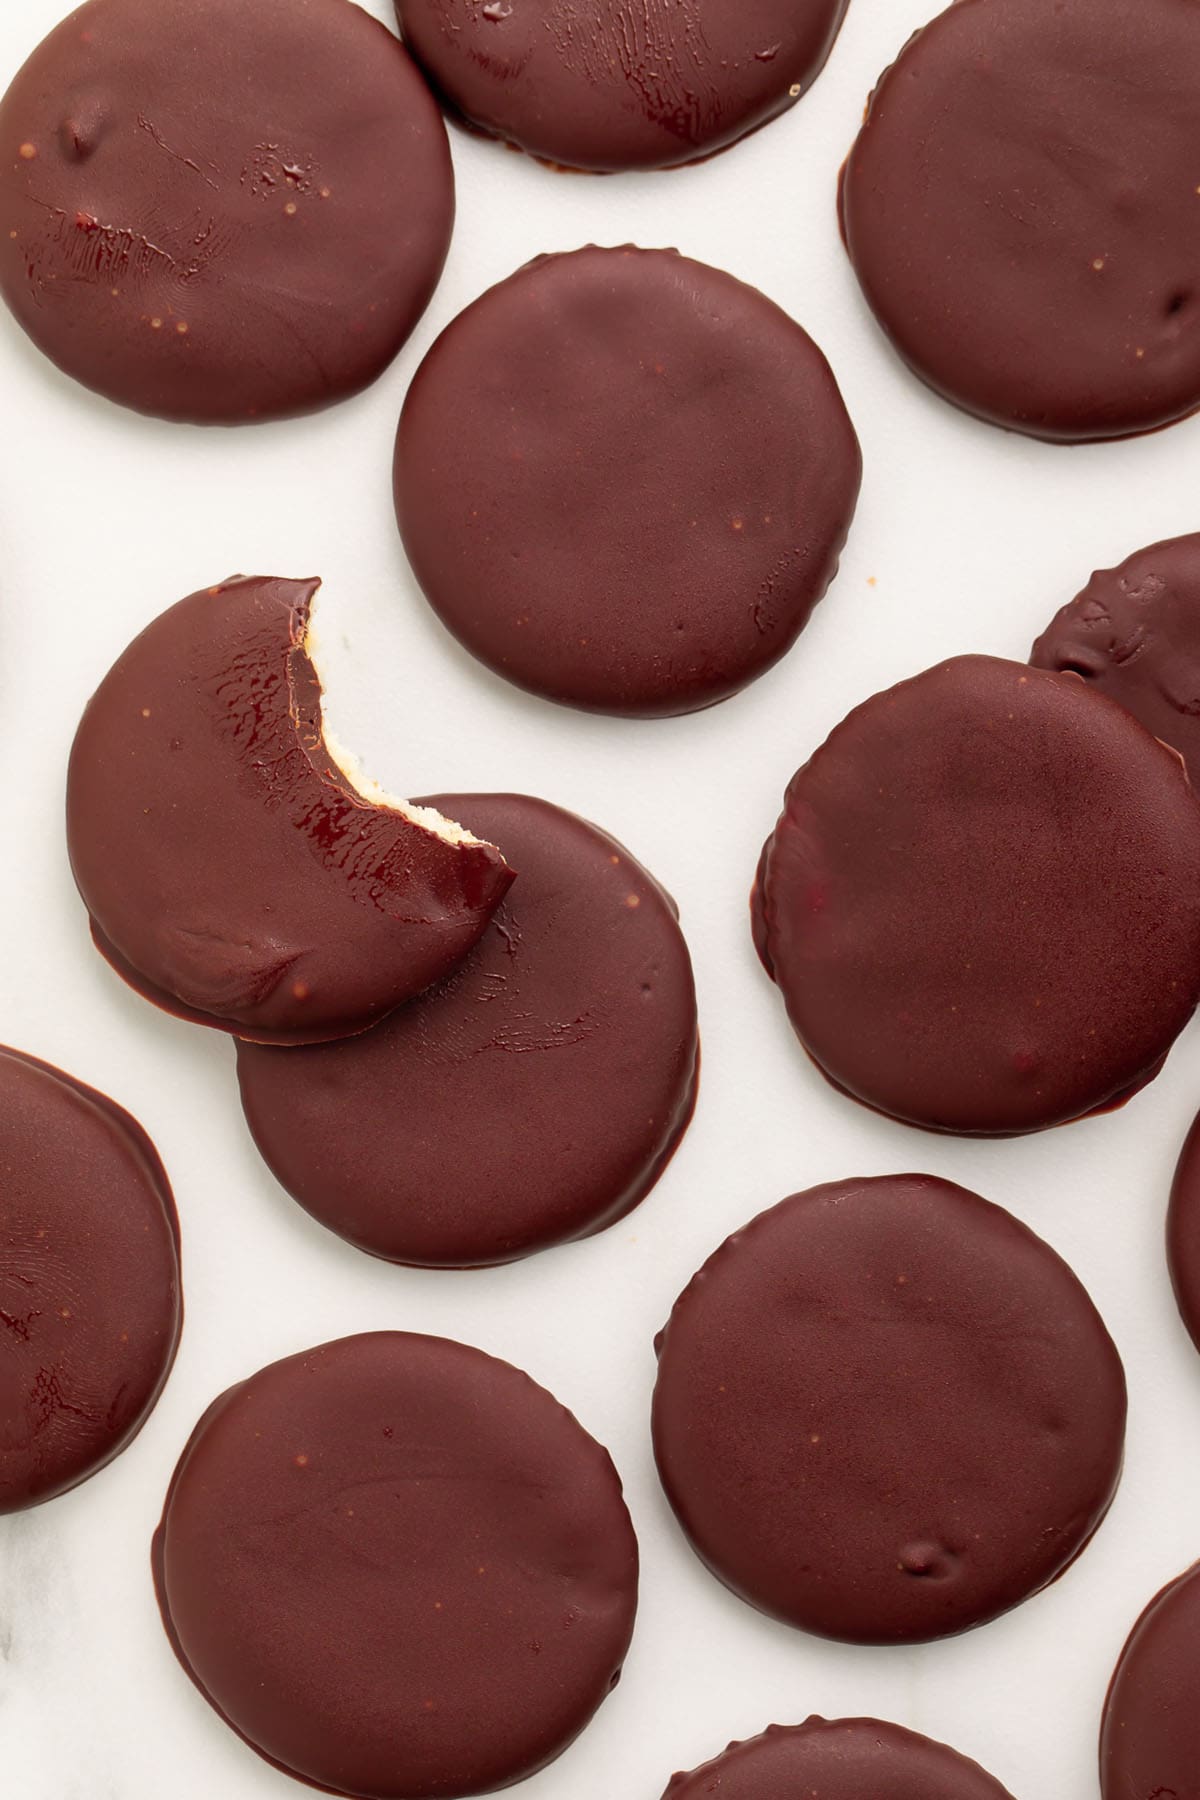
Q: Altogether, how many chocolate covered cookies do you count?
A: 14